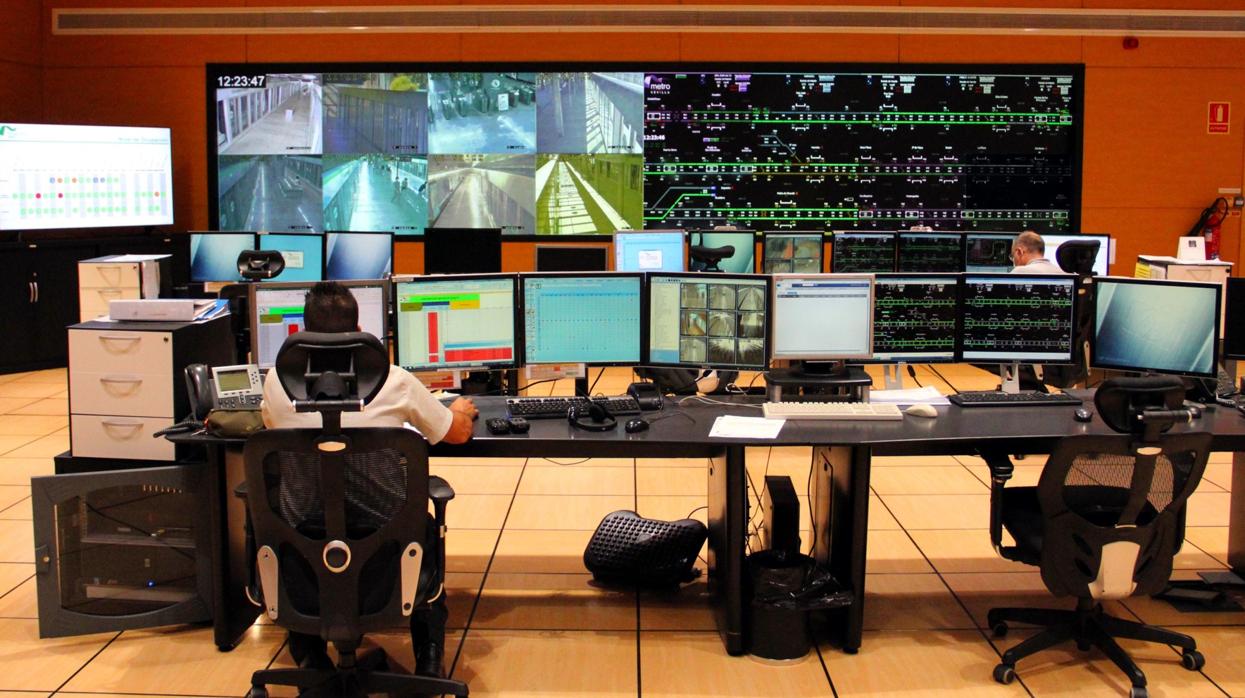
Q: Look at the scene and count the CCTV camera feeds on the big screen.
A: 8